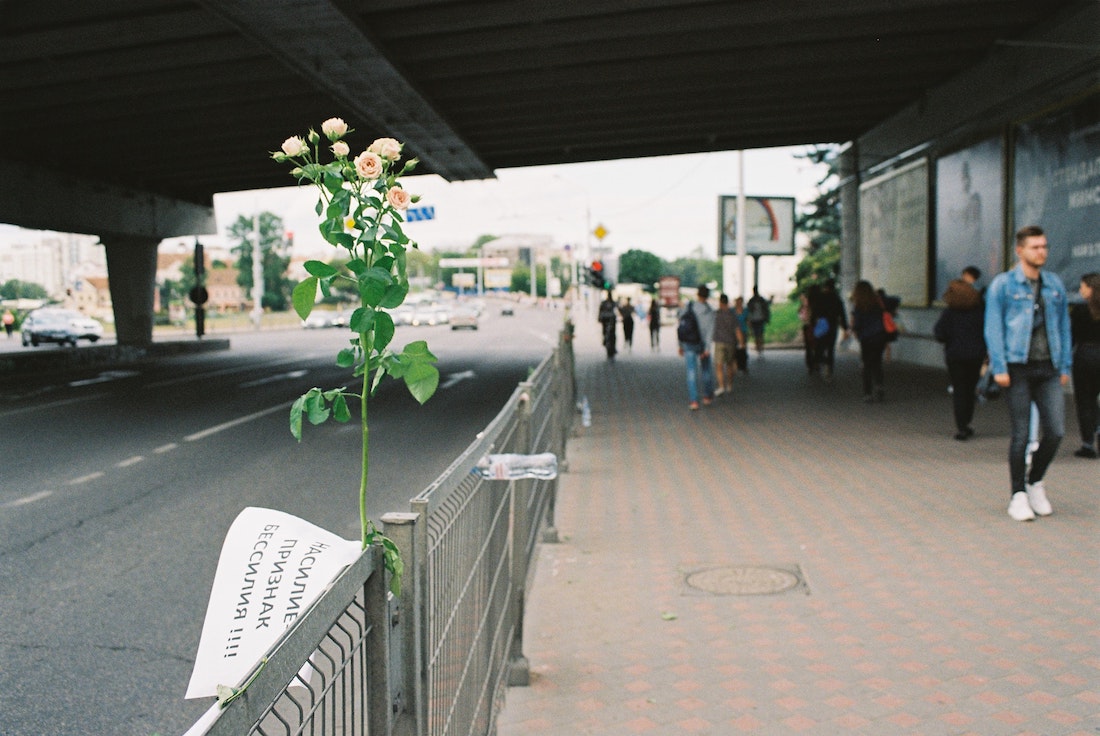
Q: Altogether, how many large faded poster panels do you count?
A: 3